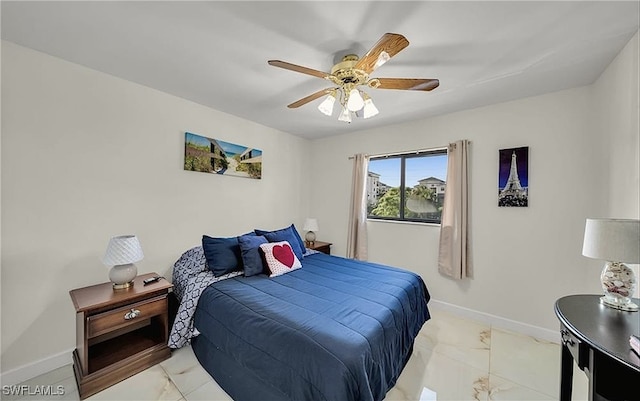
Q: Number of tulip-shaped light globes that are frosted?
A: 4